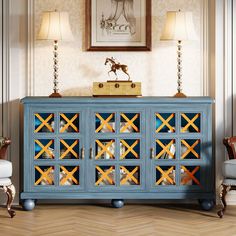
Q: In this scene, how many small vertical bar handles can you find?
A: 3